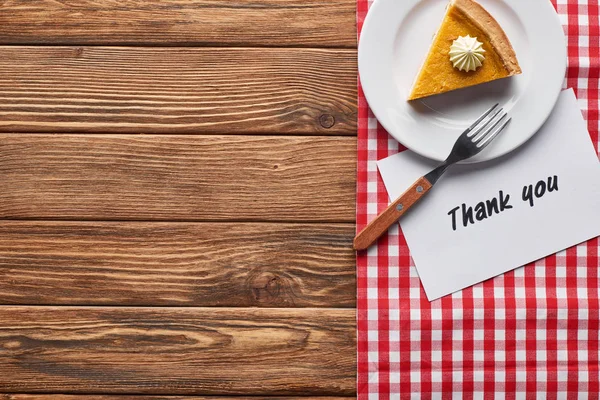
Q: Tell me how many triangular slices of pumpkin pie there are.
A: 1